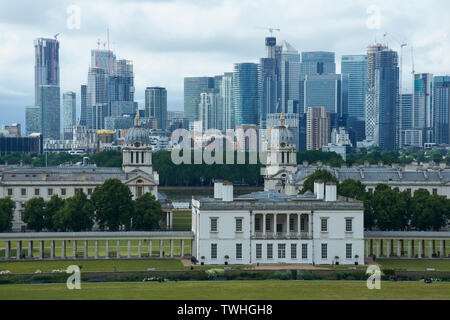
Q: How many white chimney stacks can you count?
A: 4